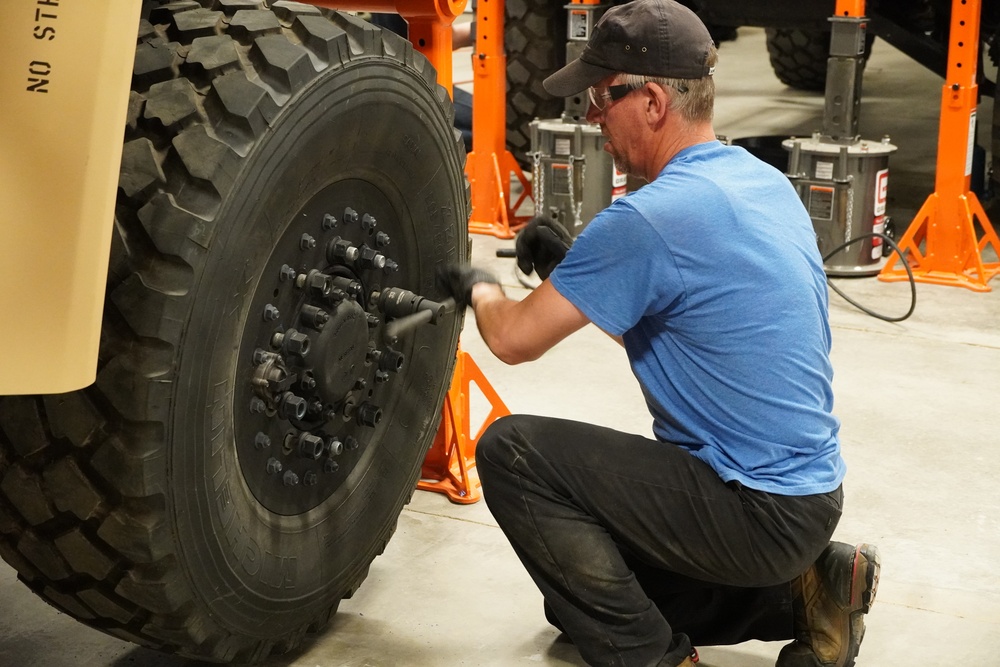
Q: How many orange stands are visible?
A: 3